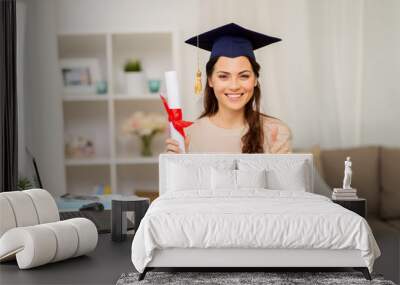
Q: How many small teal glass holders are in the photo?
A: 2